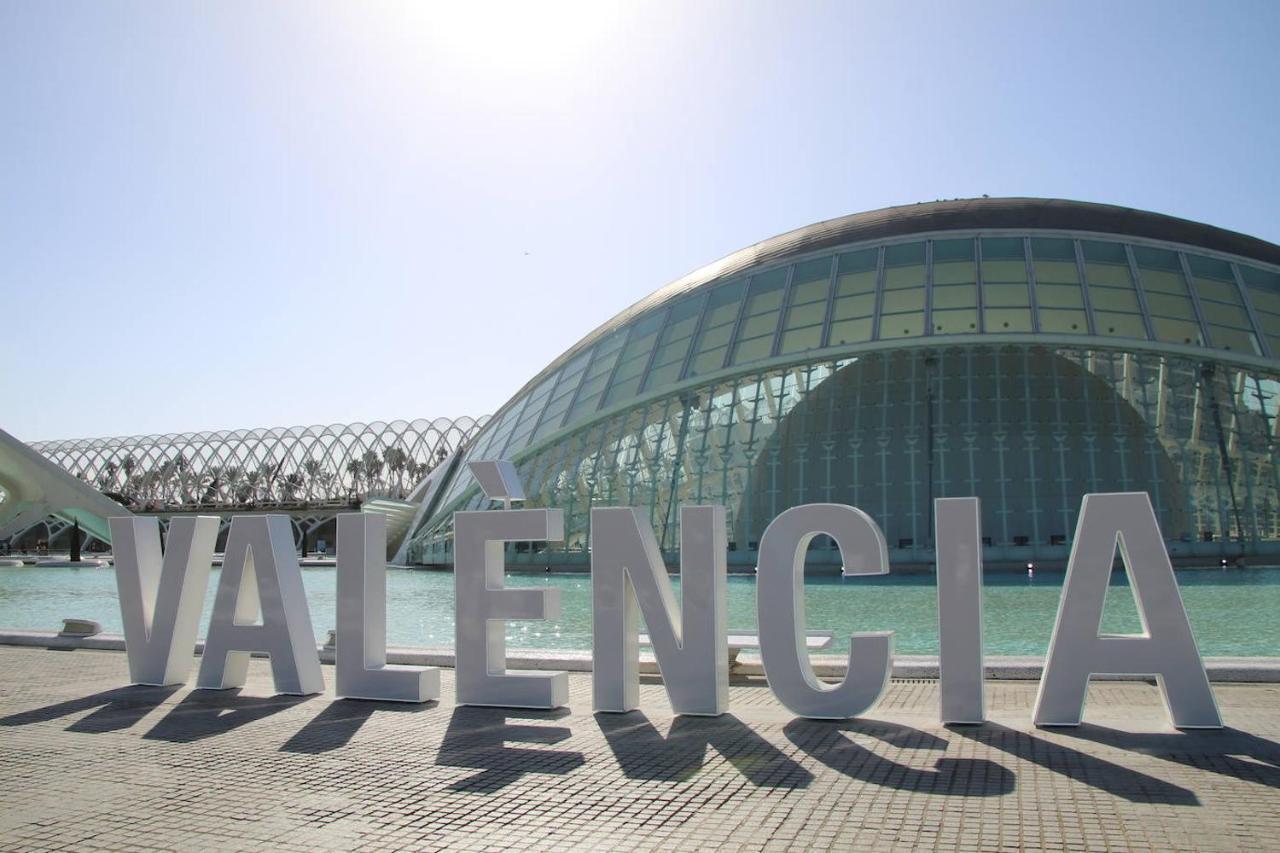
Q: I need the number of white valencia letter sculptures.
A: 8